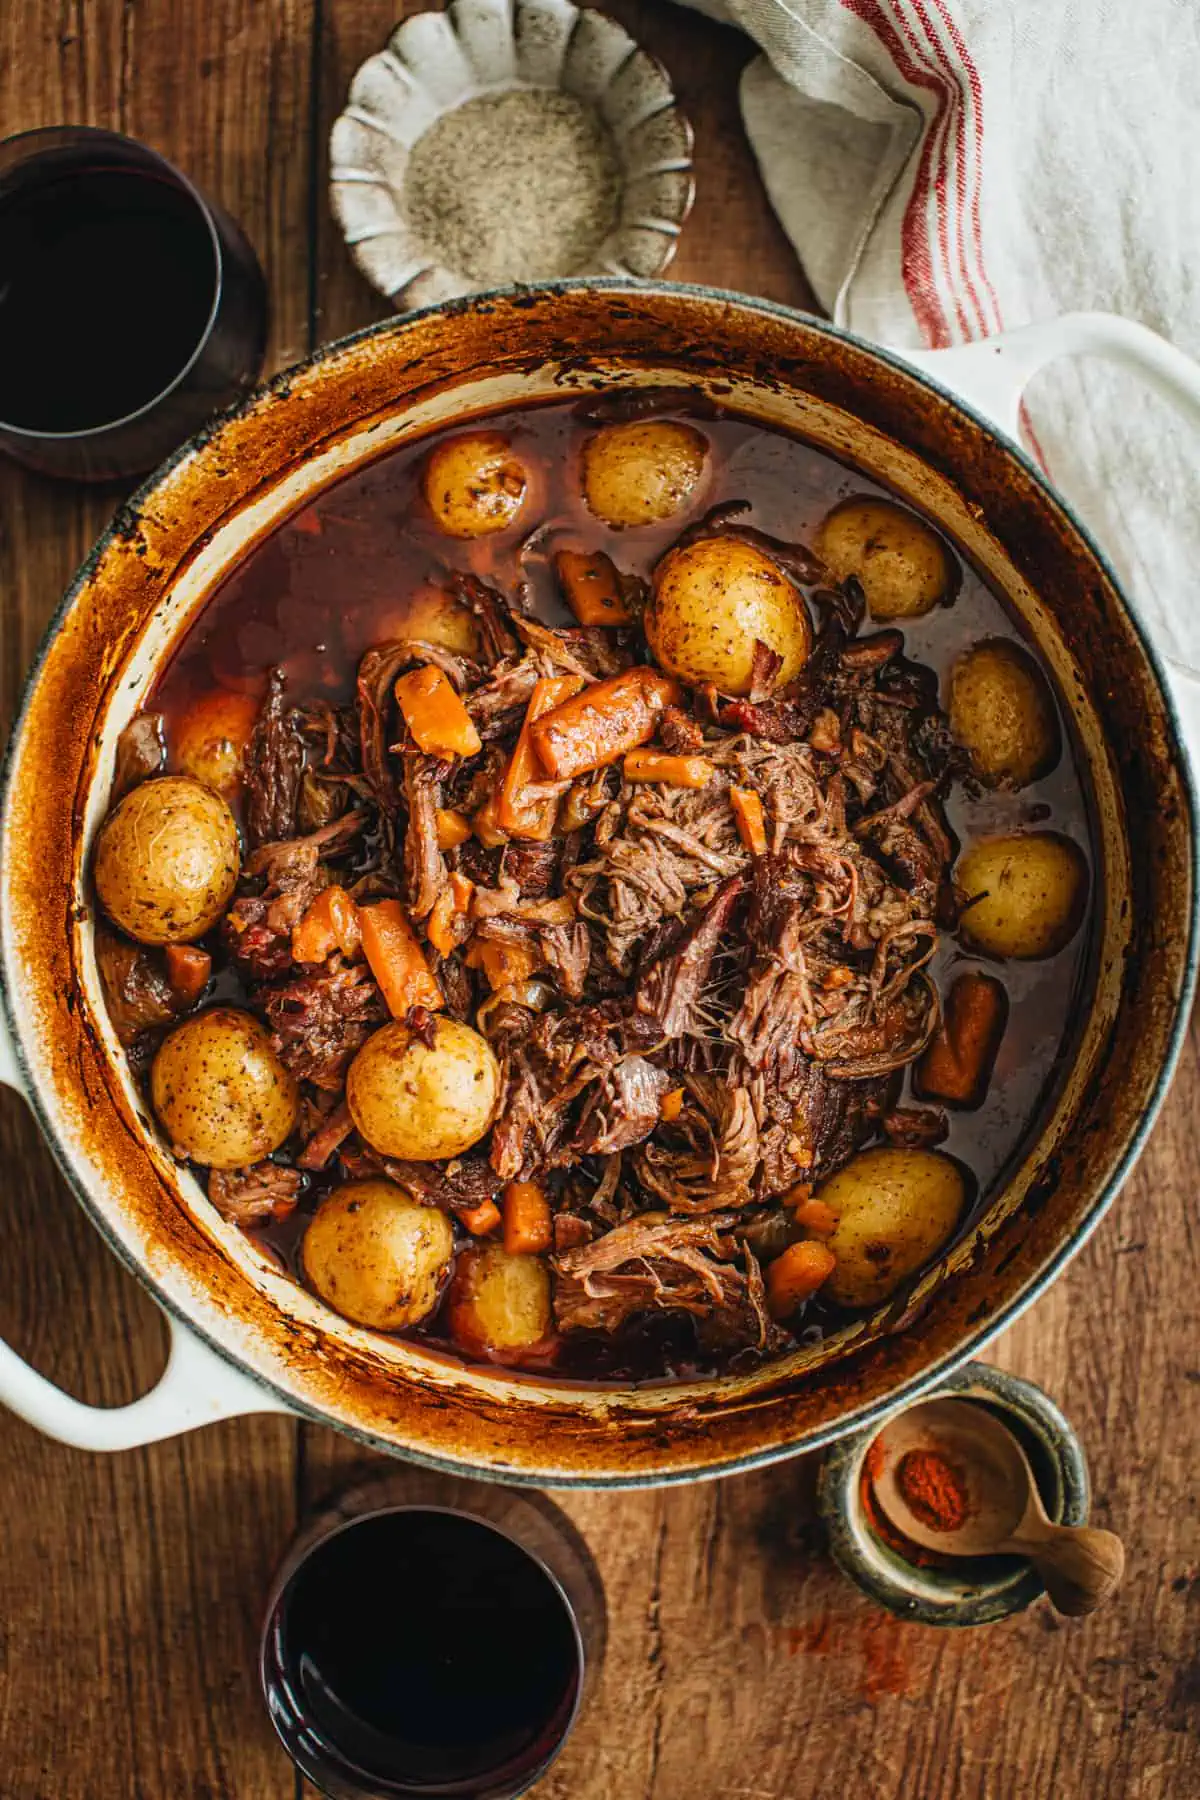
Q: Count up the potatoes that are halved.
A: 0